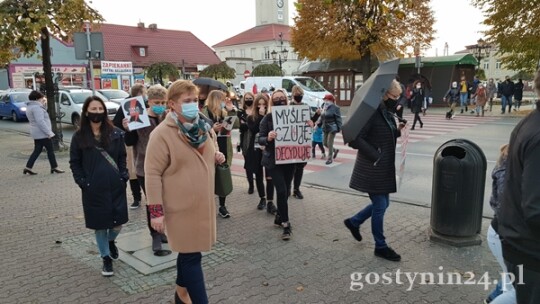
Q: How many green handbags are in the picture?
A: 1